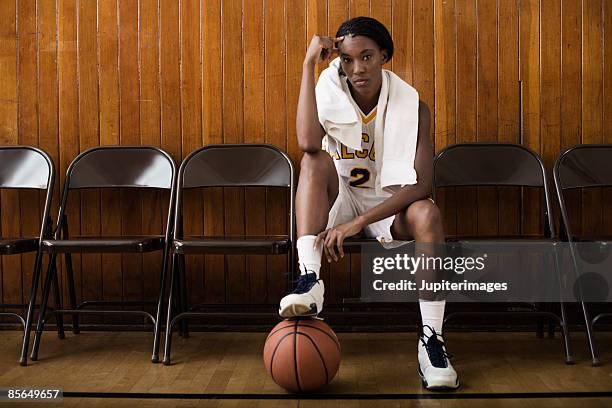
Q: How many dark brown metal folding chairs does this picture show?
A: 6